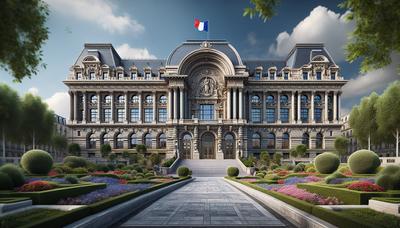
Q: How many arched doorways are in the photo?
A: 3